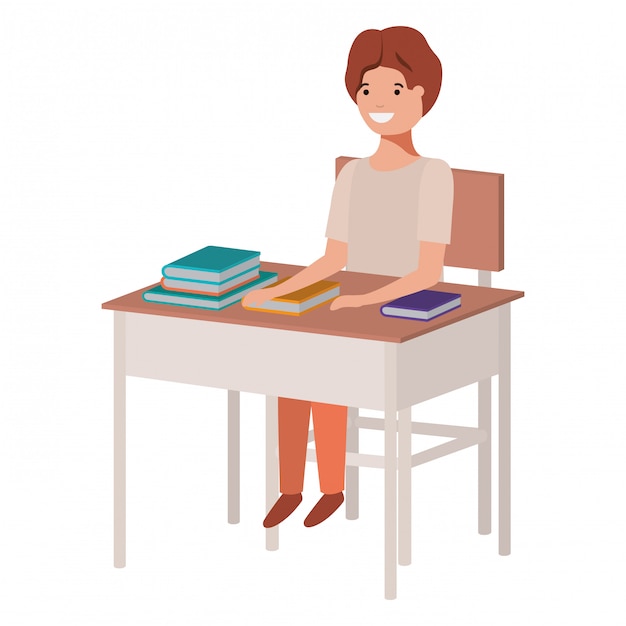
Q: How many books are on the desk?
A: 5